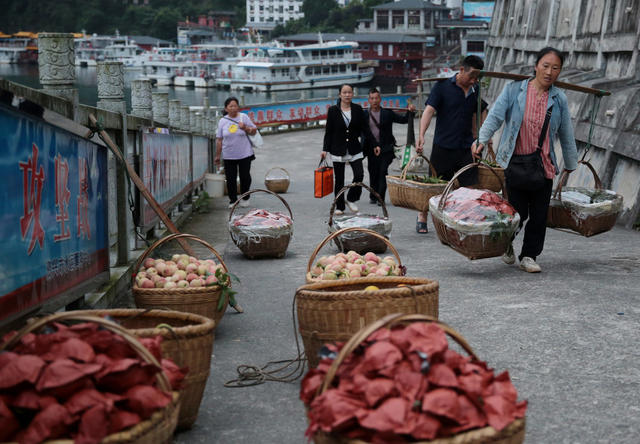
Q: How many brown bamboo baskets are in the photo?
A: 13